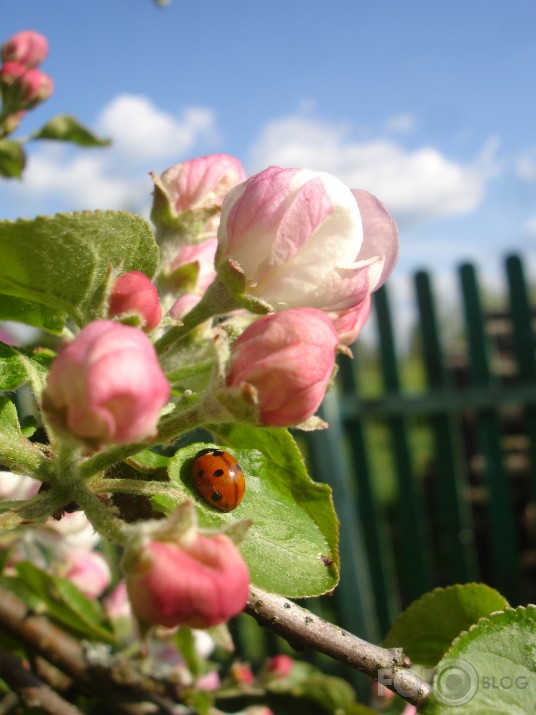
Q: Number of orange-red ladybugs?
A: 1